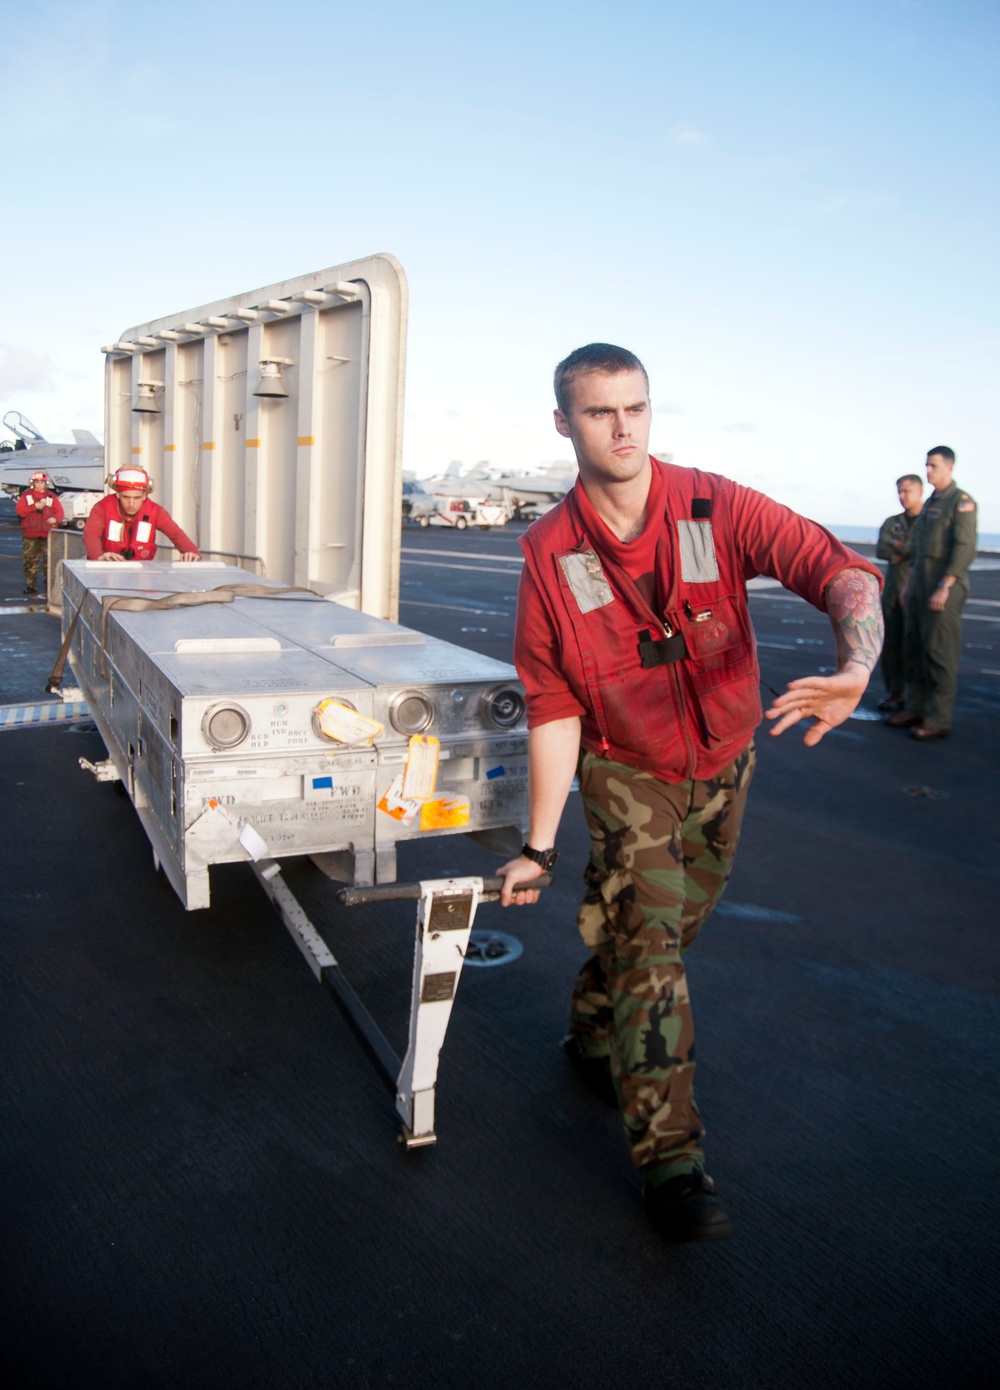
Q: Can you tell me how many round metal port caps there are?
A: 4